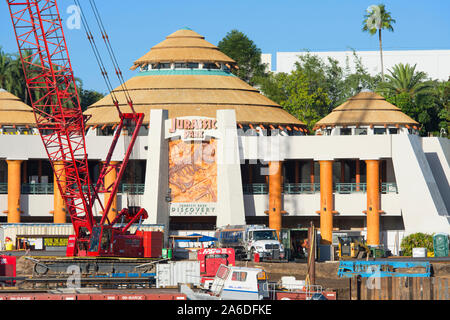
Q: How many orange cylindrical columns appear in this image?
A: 6